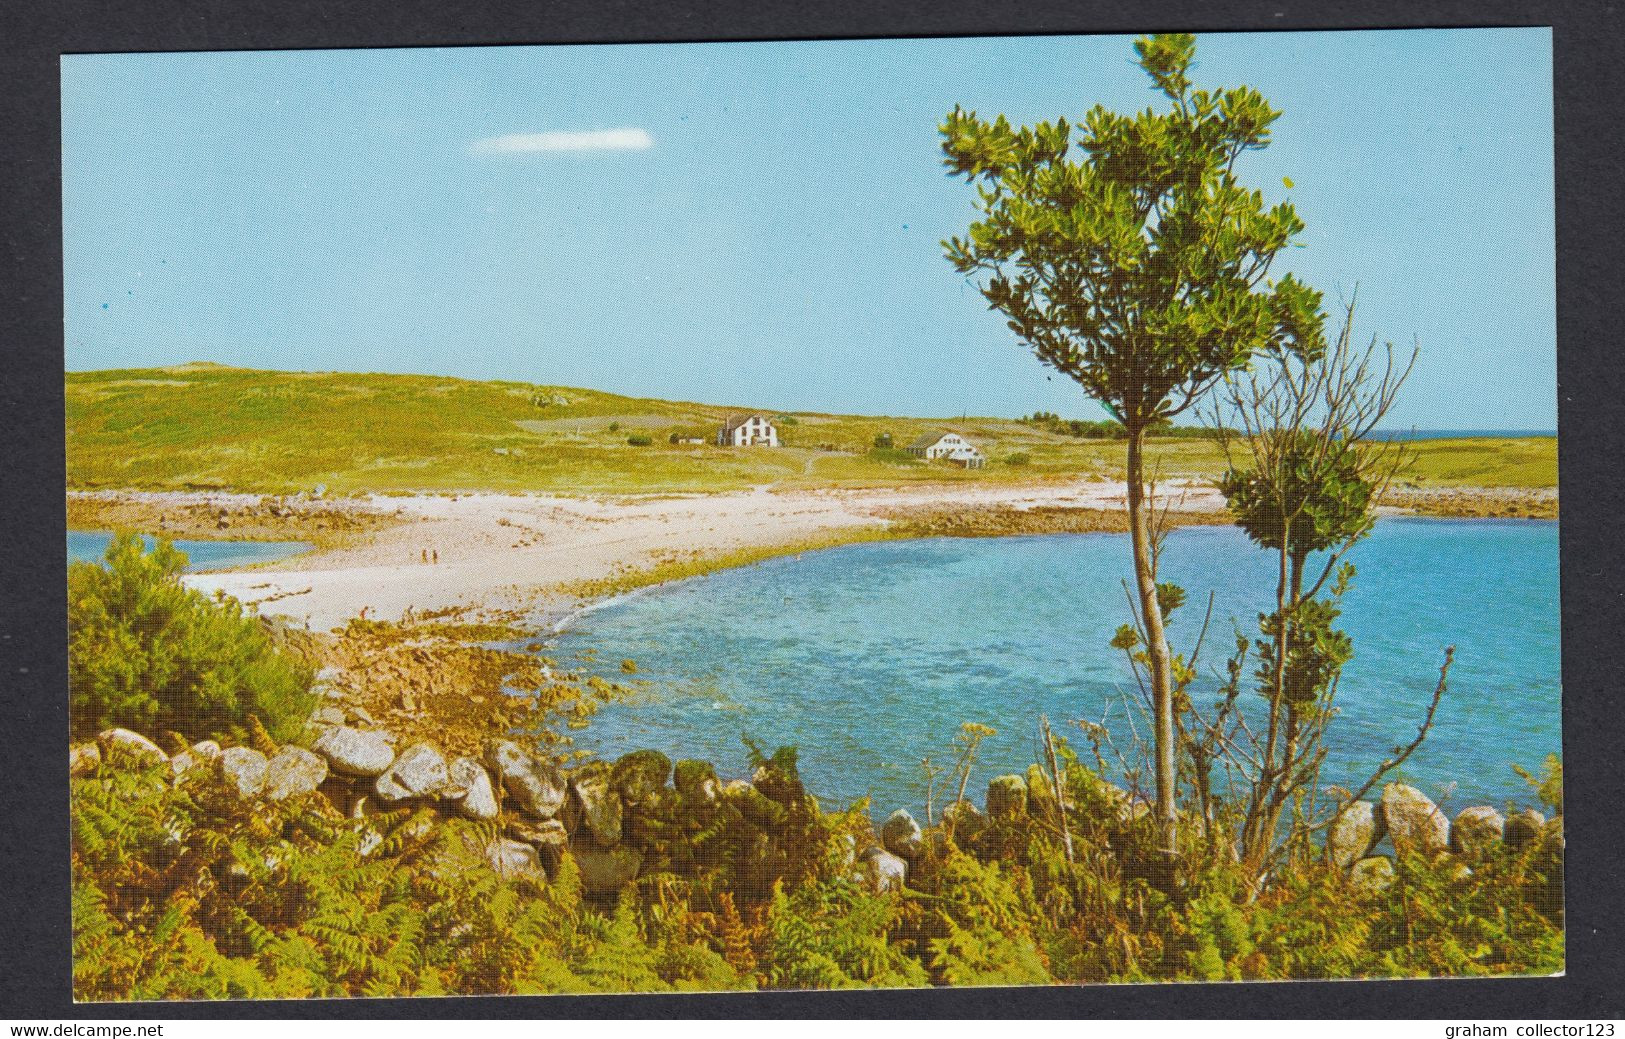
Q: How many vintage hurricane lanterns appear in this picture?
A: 0